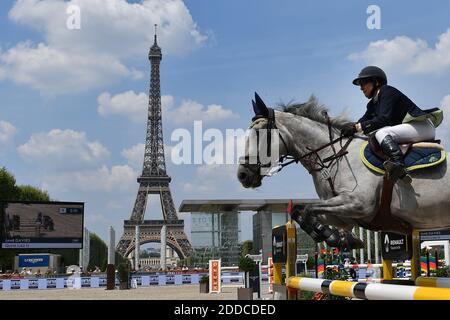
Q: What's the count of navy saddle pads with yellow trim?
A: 1